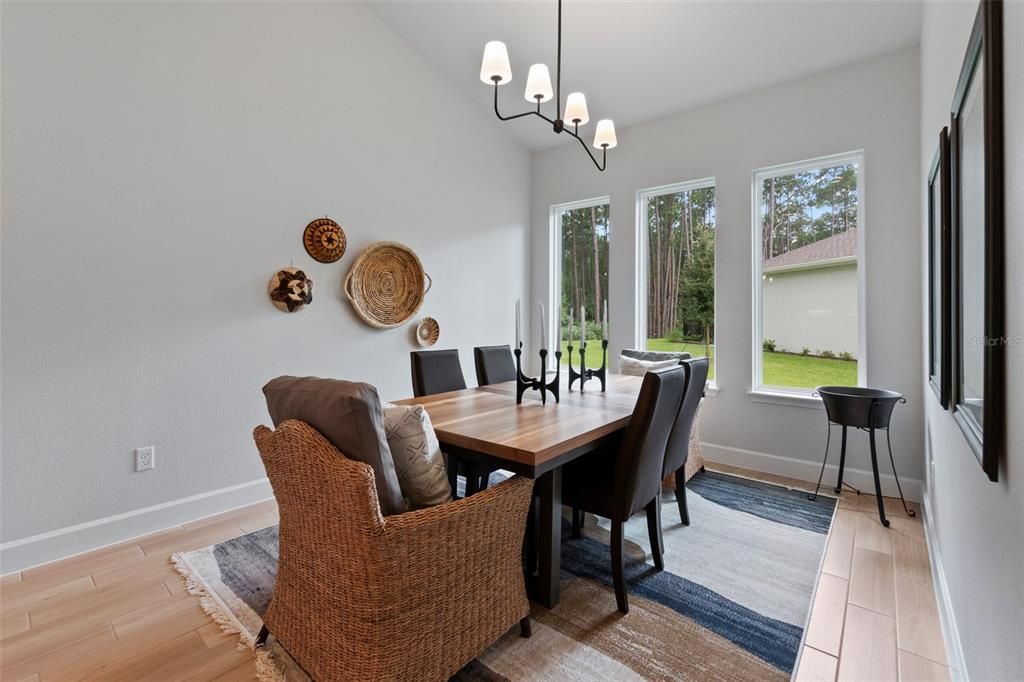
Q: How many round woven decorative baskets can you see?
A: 4